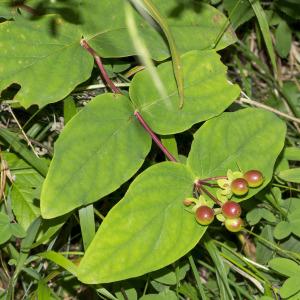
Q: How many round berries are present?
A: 5